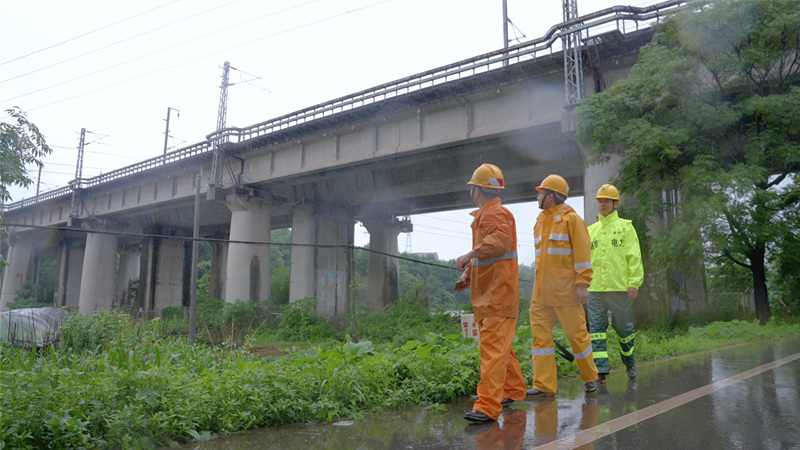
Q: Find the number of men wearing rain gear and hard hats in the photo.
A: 3